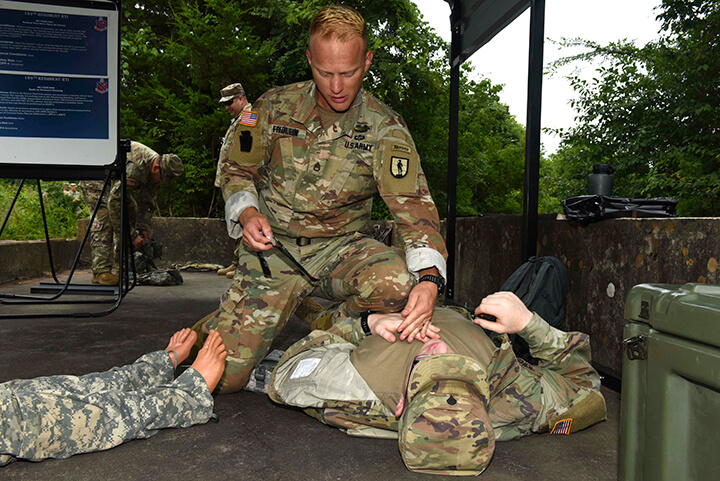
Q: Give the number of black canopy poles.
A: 2